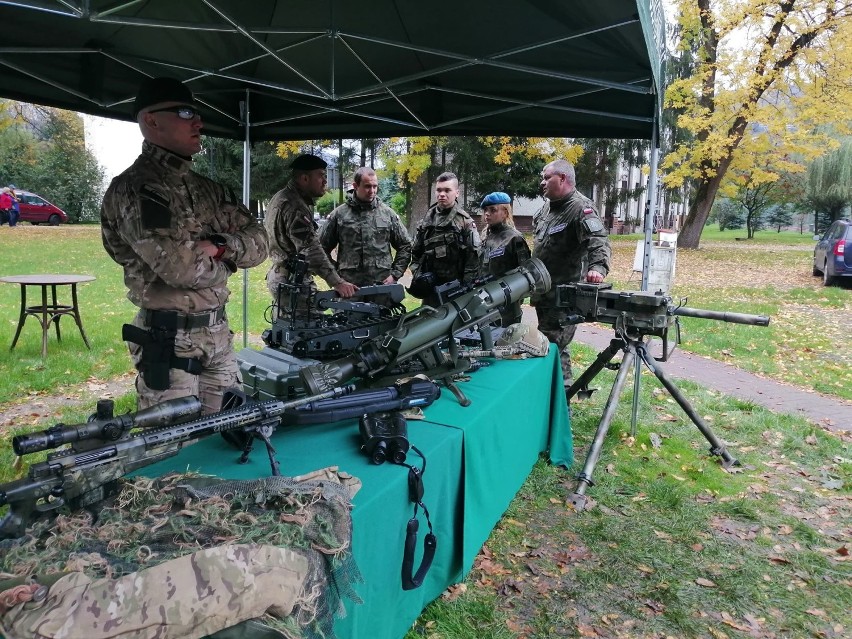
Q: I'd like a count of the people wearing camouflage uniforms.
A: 6